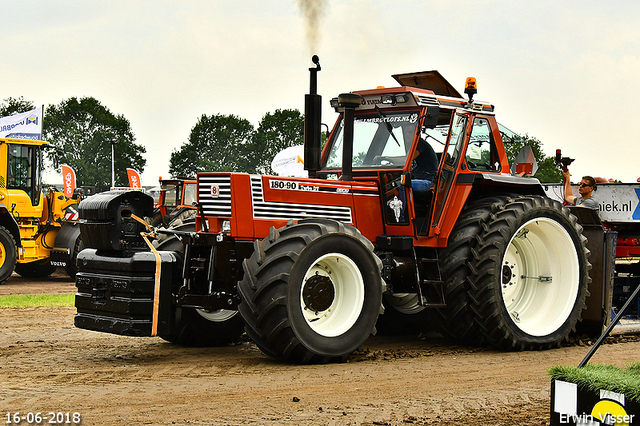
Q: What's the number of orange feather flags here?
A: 2